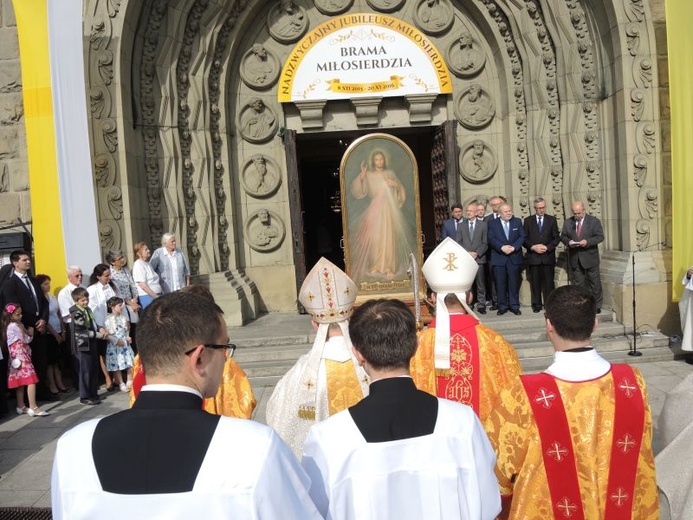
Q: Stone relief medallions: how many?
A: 12